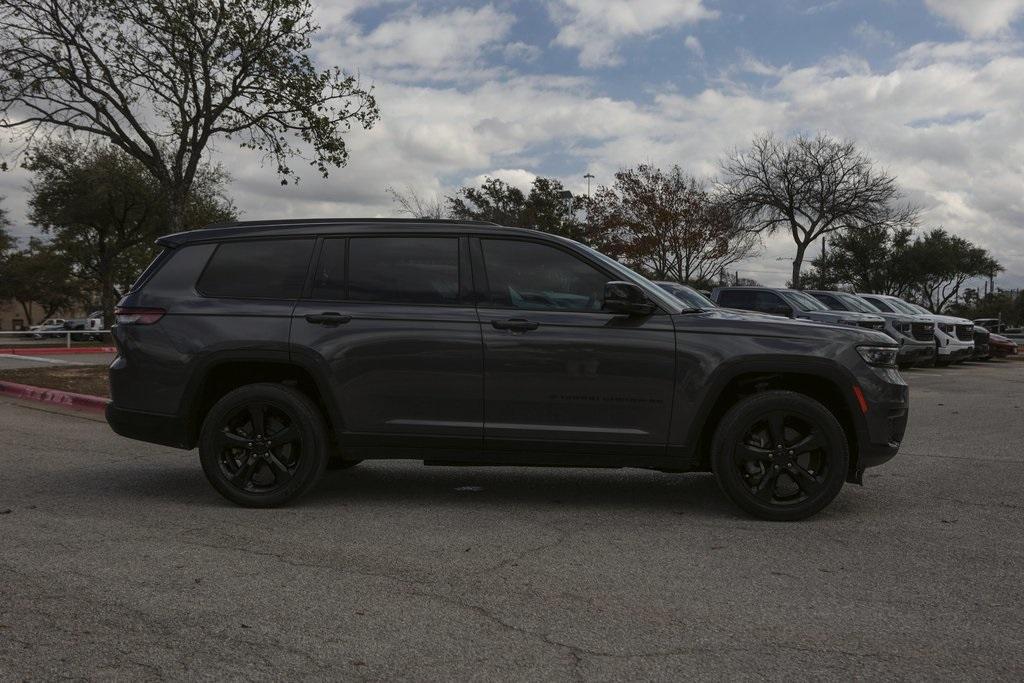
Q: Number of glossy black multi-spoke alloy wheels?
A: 2